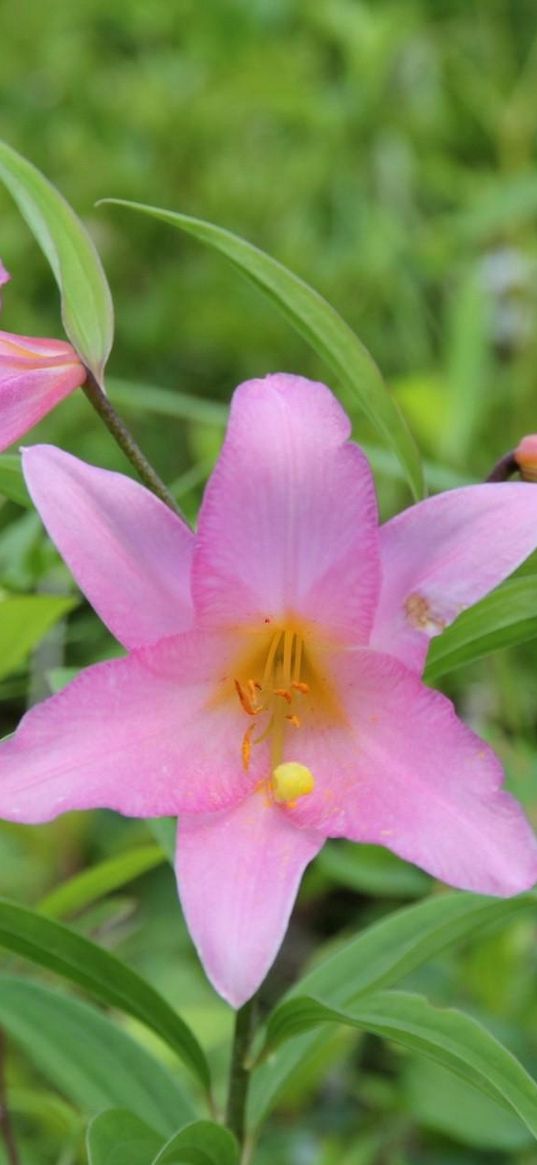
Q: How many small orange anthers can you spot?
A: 6